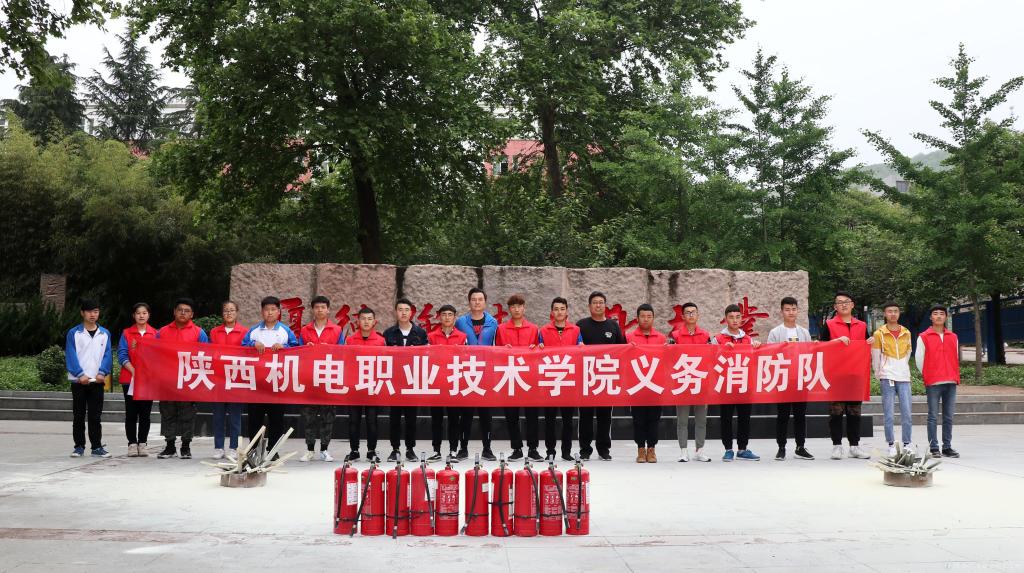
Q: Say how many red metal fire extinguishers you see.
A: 10